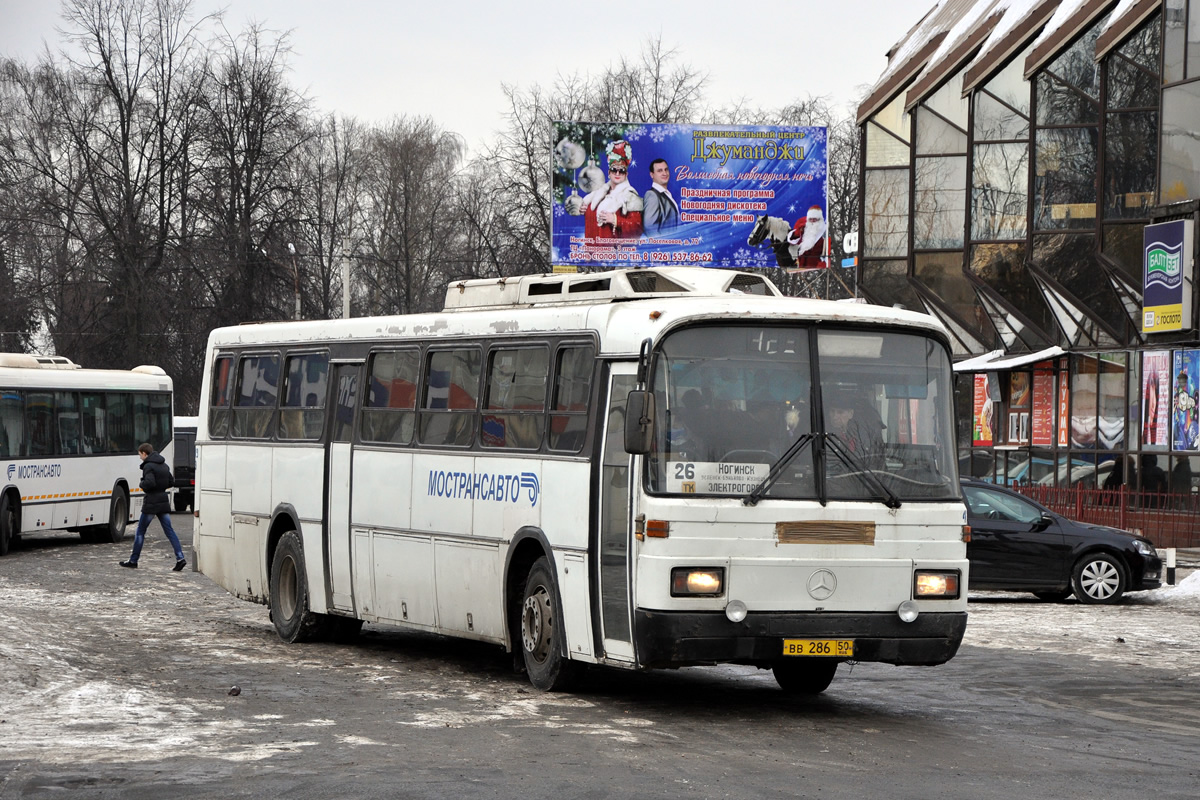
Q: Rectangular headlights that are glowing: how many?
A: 2